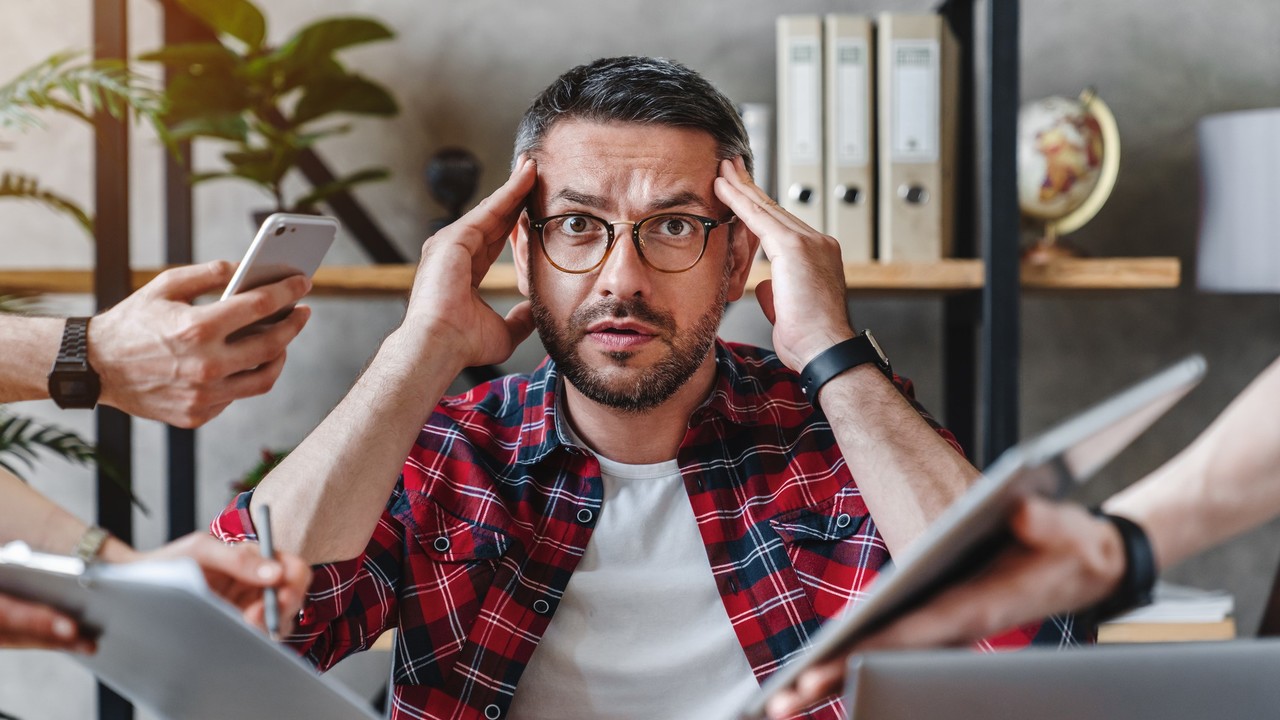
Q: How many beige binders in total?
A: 3